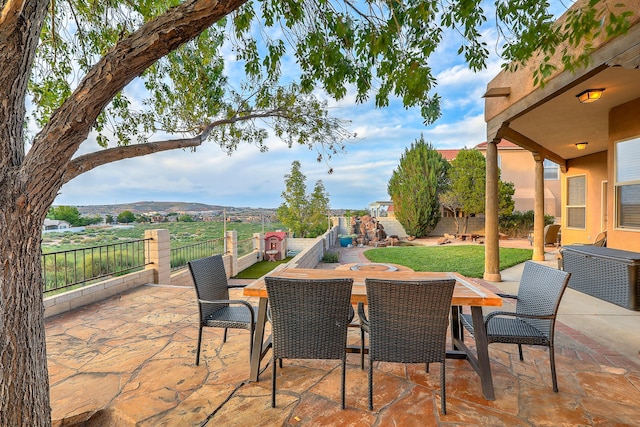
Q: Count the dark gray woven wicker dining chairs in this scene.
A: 4